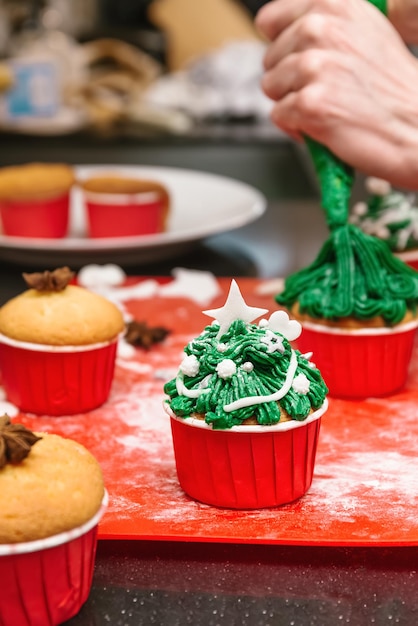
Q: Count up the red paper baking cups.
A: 7